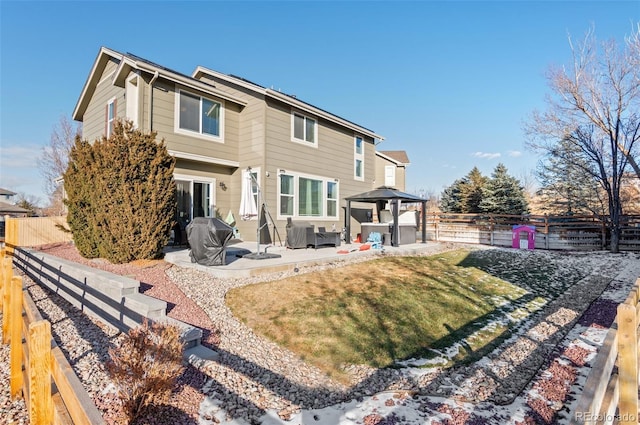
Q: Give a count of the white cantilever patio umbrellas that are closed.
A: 1